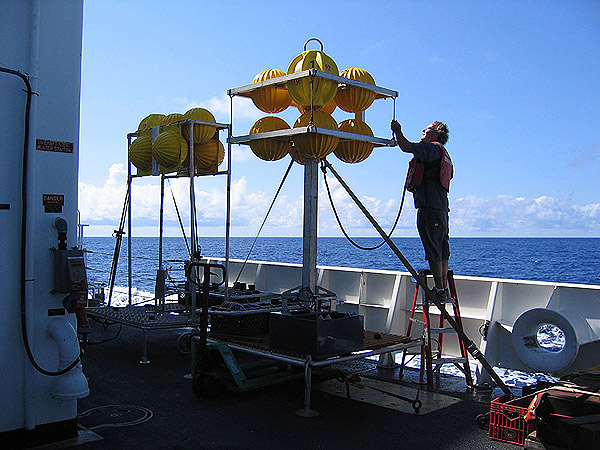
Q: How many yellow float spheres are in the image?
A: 14